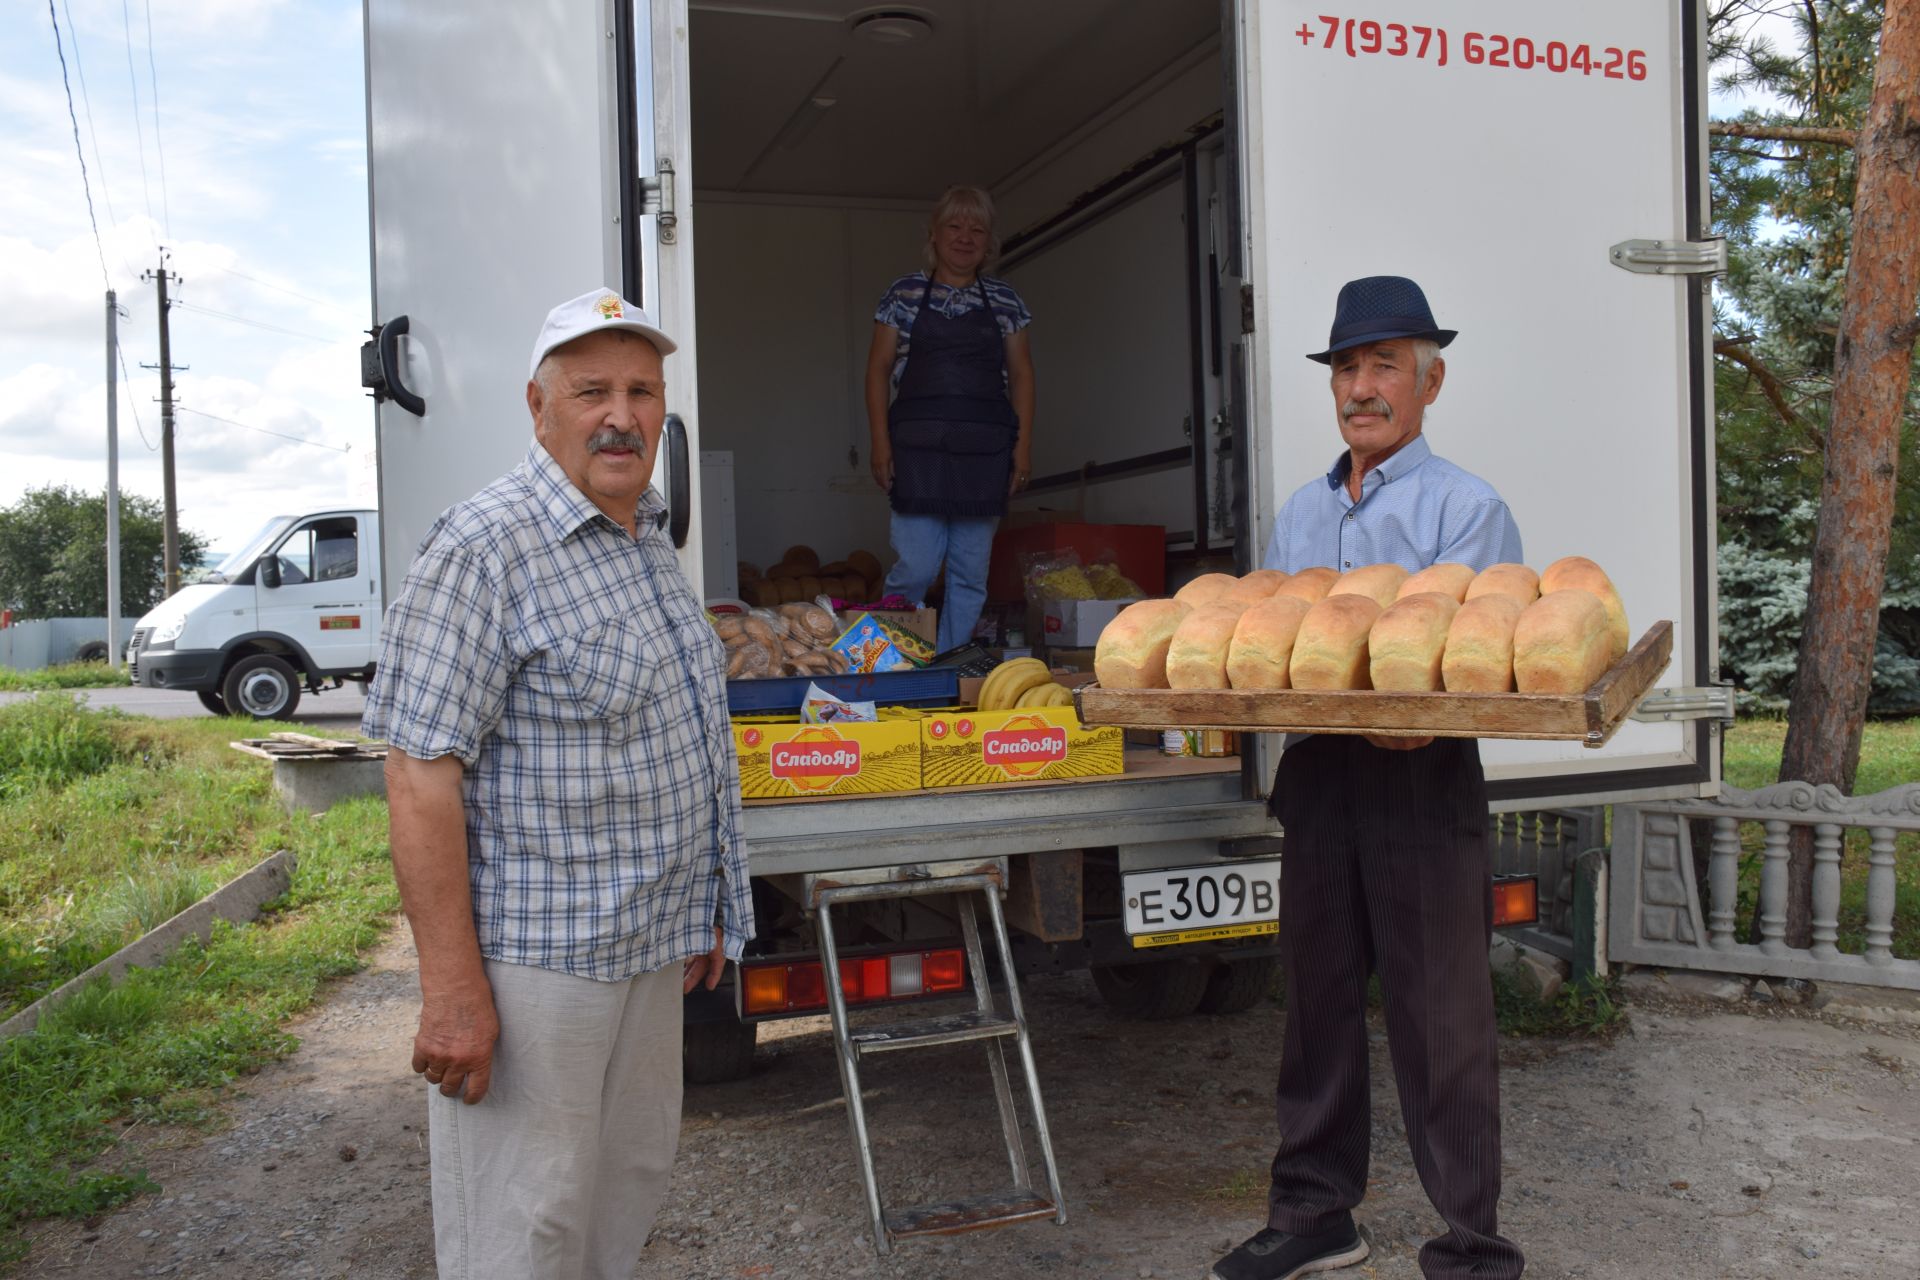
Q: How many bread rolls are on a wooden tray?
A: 14